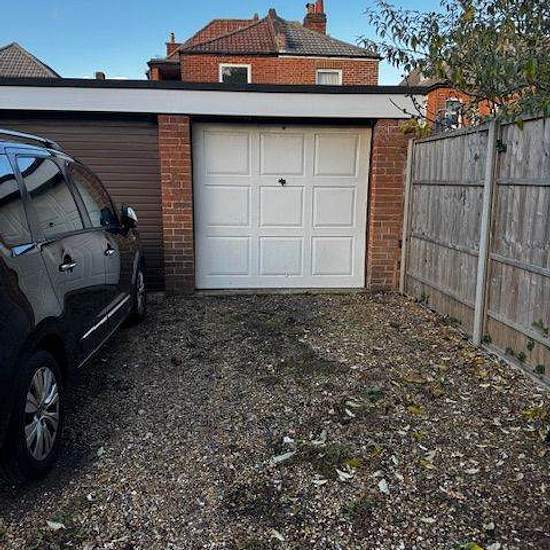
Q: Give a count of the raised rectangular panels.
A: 9